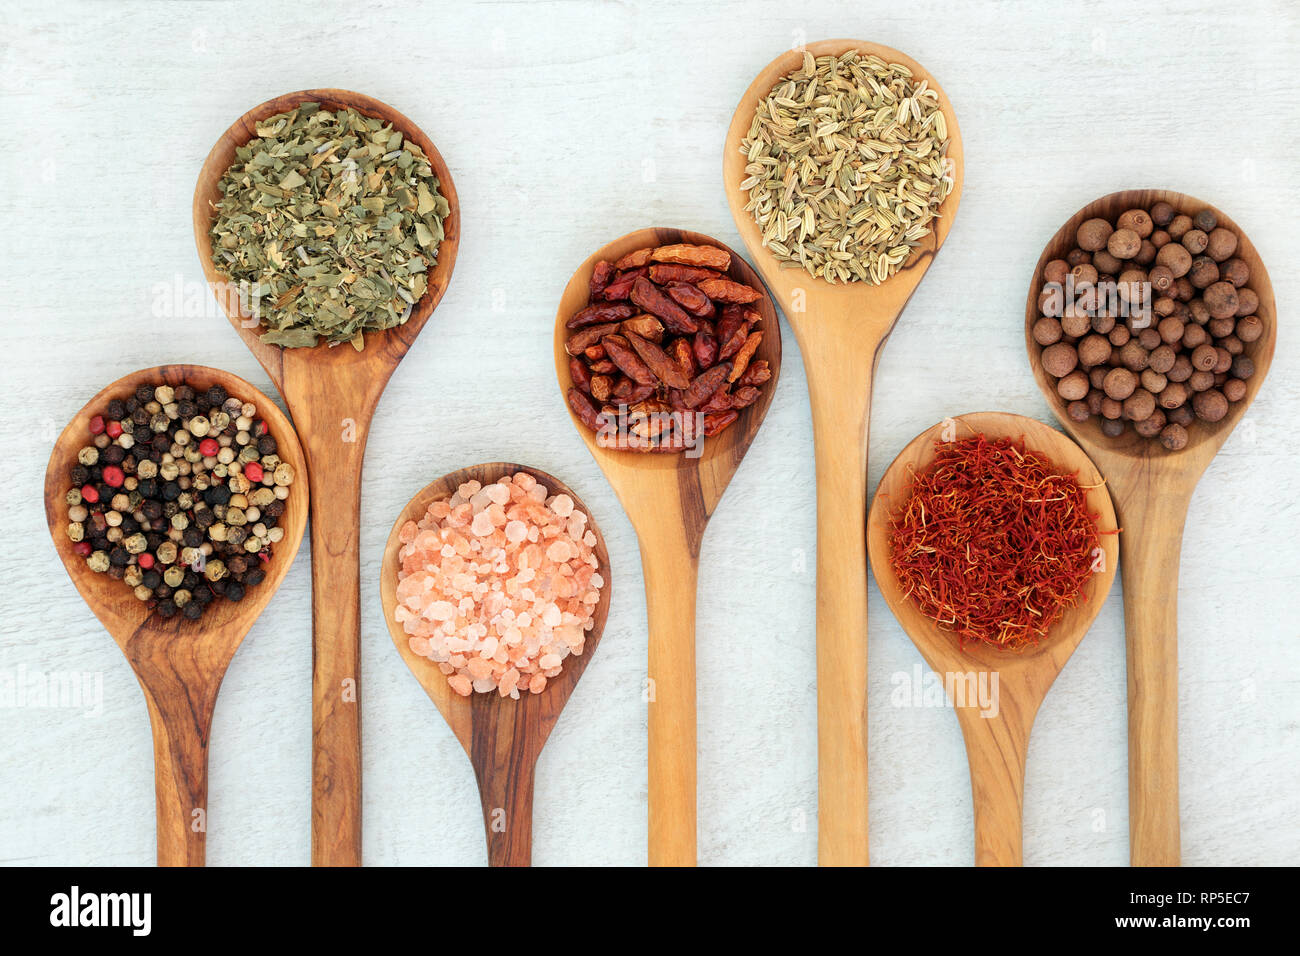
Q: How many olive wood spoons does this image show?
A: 7